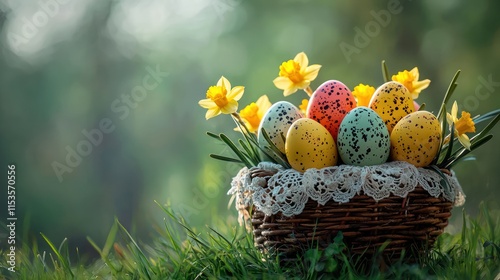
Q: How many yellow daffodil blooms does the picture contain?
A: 6